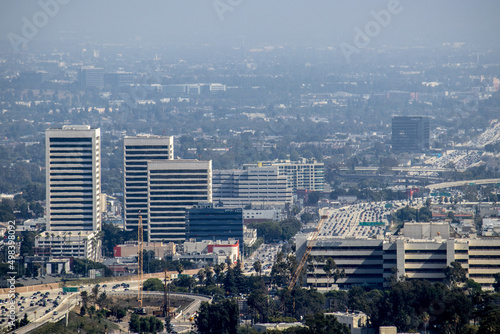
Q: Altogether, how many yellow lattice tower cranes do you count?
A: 2